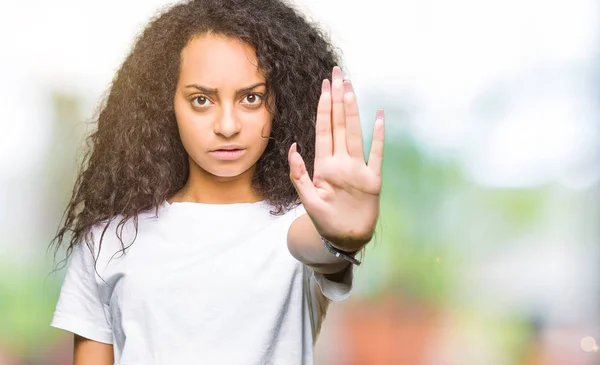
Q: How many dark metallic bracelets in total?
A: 1